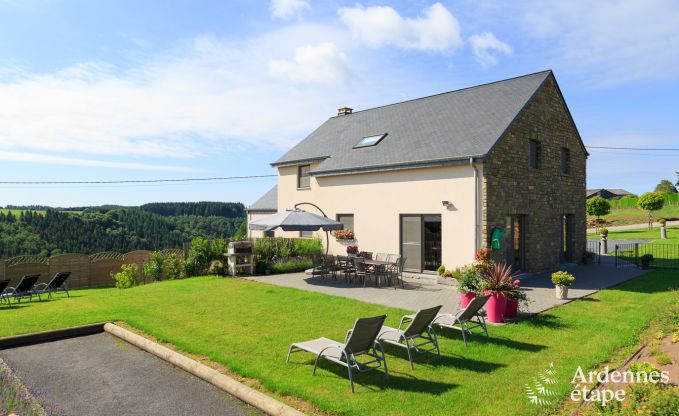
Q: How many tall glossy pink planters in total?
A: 3